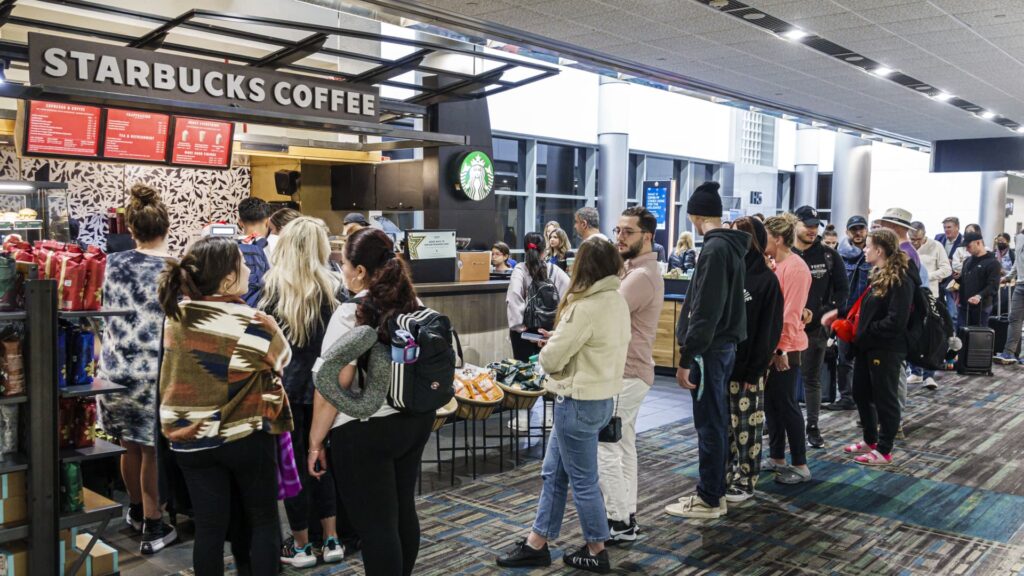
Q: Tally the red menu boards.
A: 3